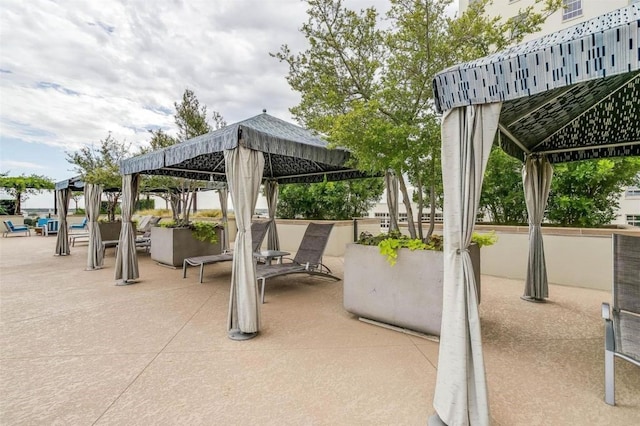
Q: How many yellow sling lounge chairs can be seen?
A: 0